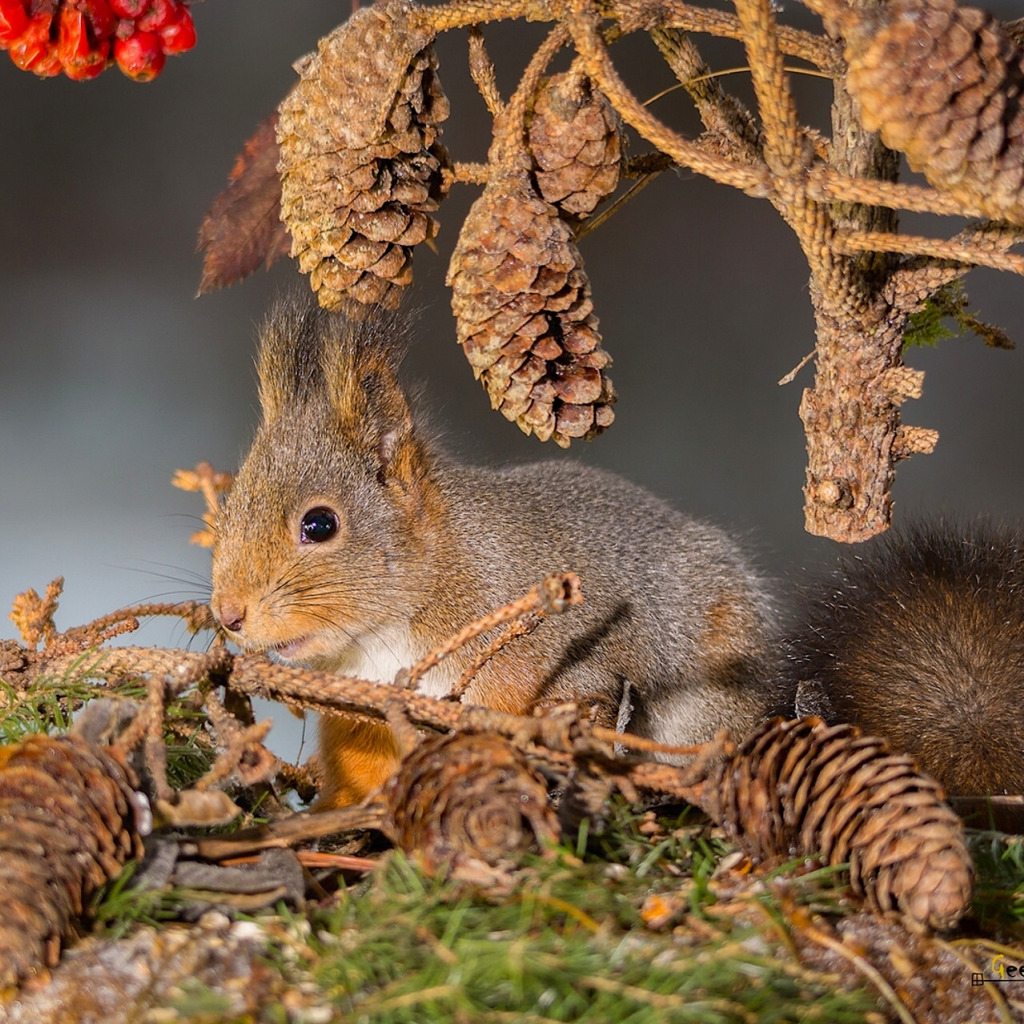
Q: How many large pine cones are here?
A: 6